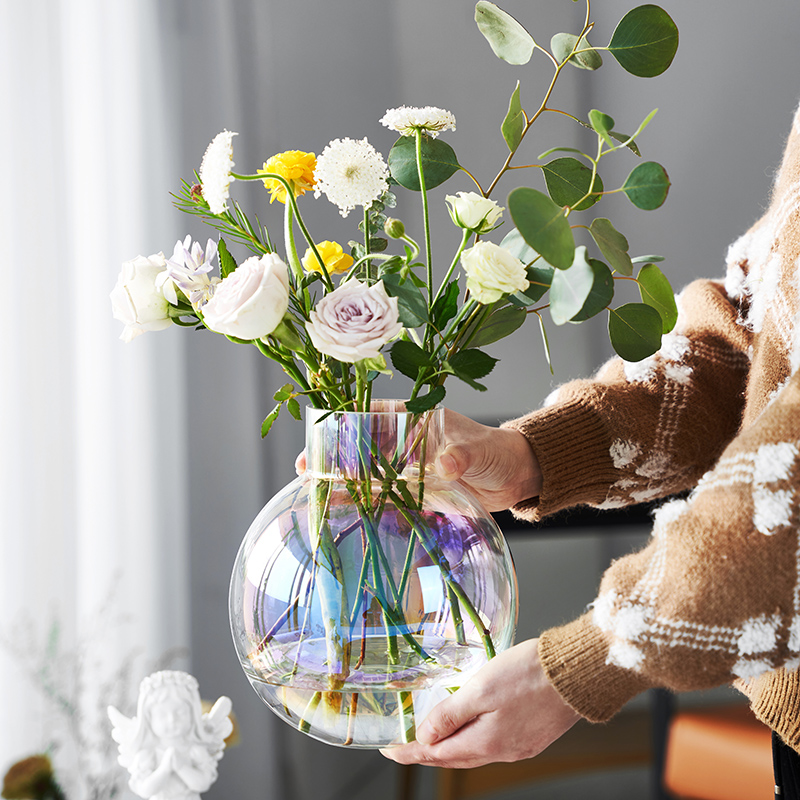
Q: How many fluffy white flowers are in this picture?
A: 3